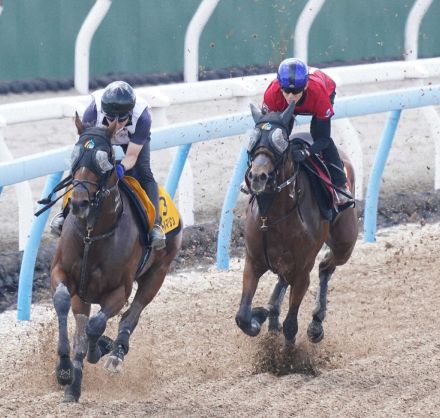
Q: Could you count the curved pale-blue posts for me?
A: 4